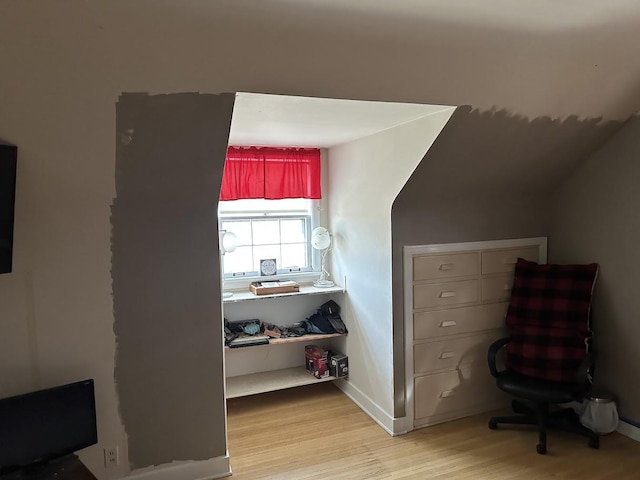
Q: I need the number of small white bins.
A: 1